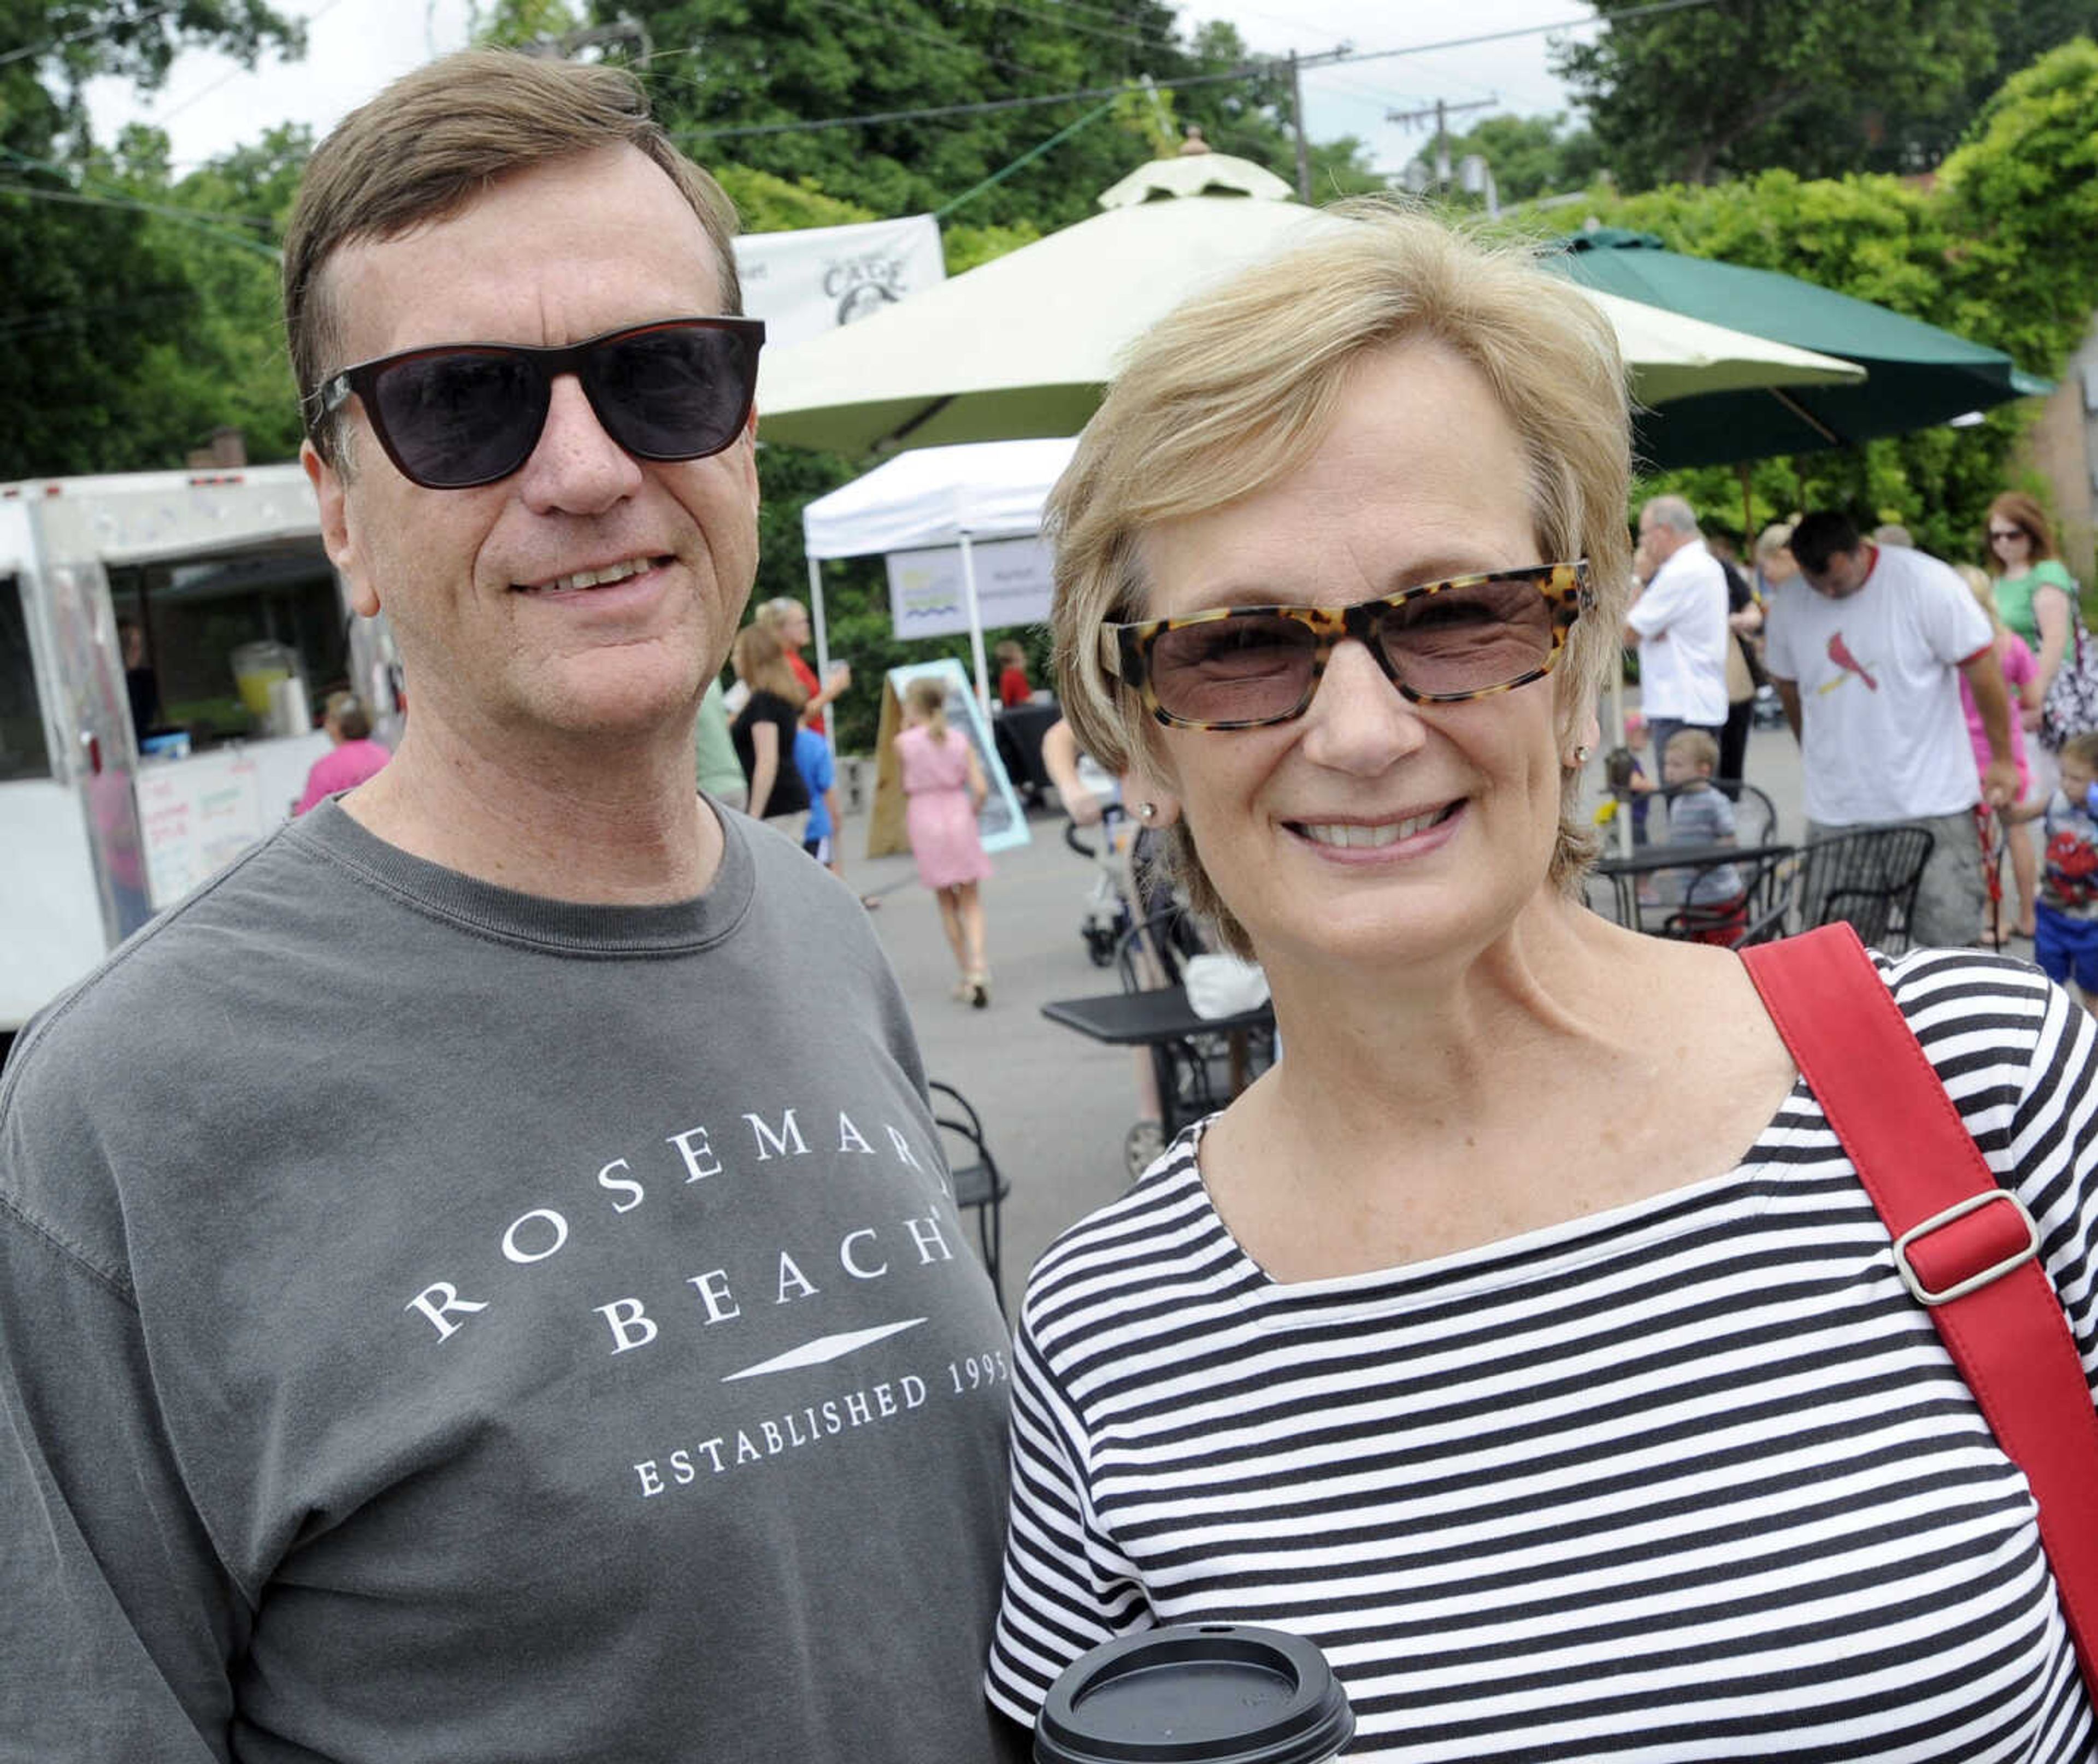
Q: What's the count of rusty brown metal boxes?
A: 0